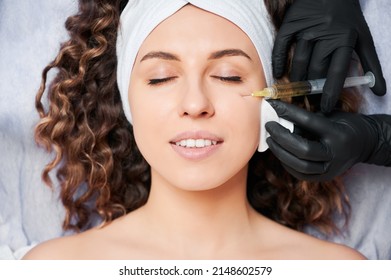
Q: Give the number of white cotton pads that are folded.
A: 1